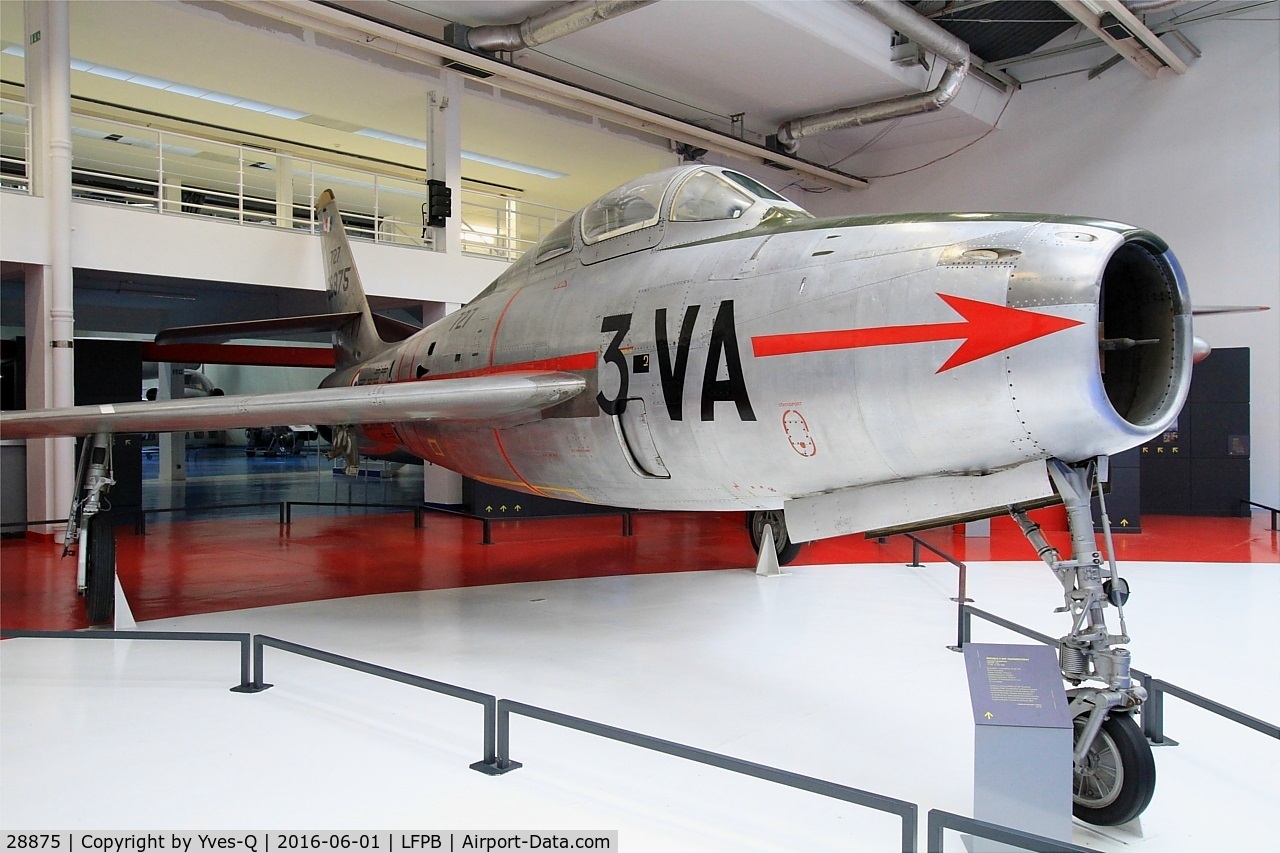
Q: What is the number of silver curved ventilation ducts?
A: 2